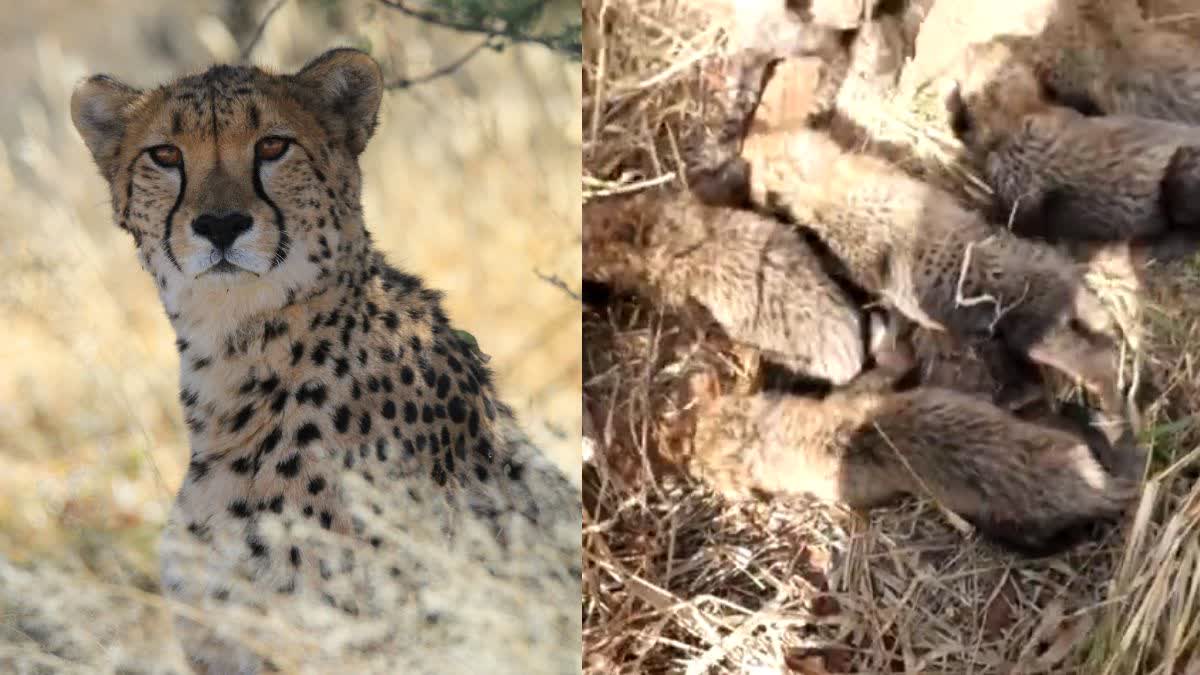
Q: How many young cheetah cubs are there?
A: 5